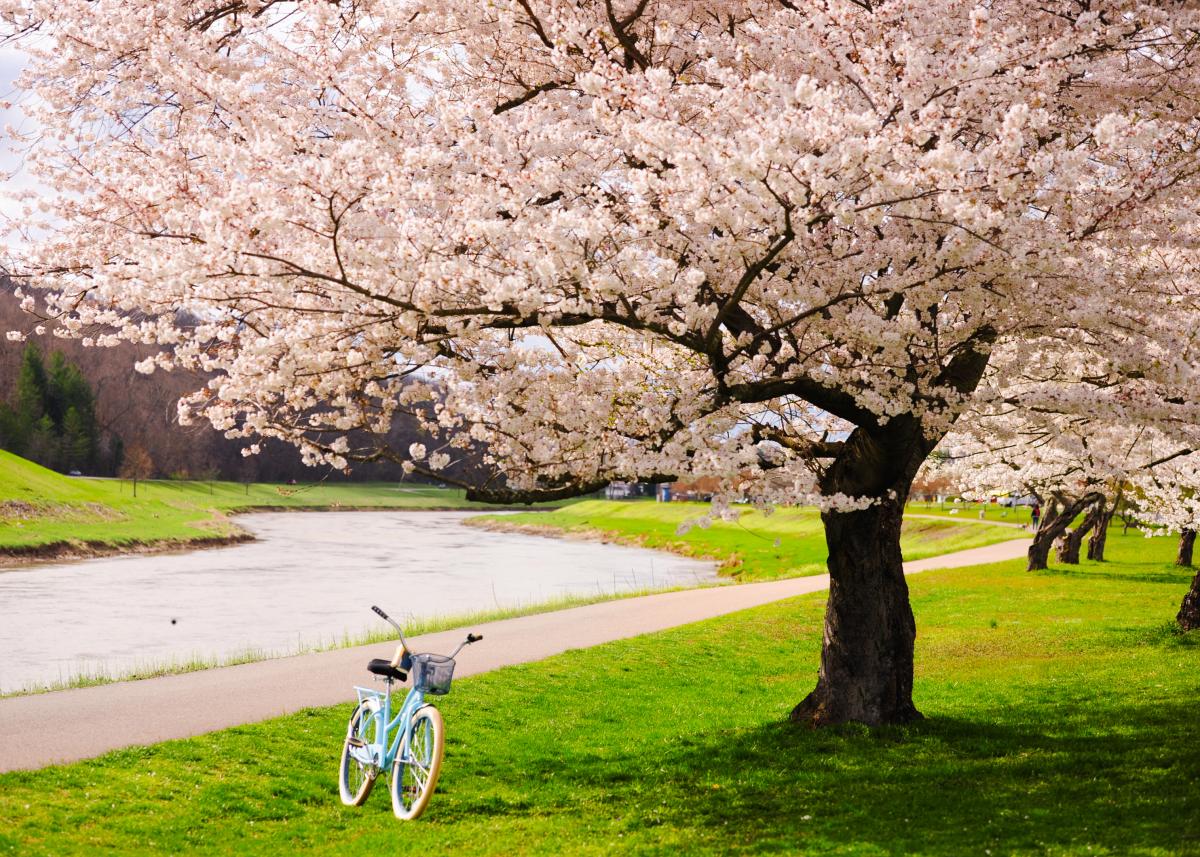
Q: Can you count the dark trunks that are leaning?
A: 3